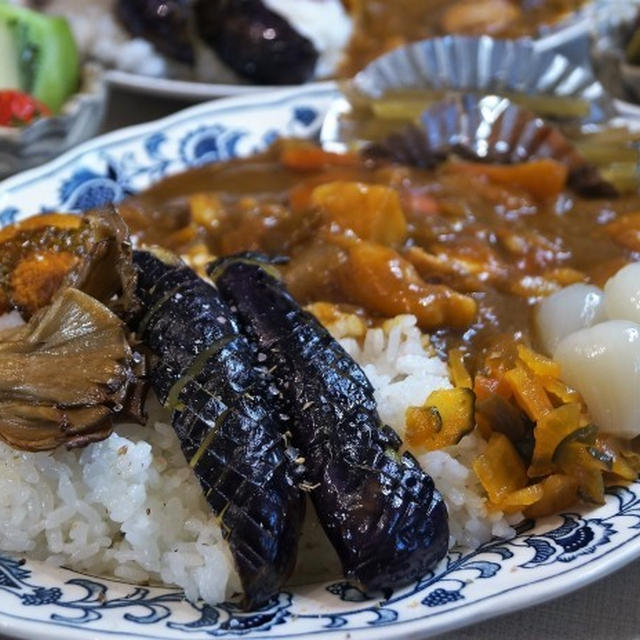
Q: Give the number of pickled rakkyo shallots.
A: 3